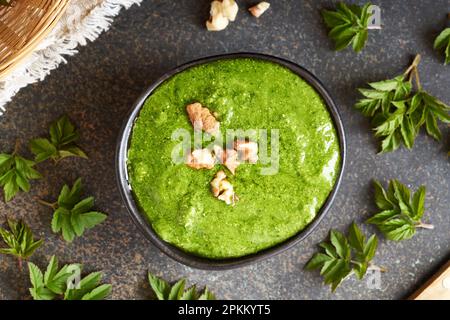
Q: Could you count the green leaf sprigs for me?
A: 11